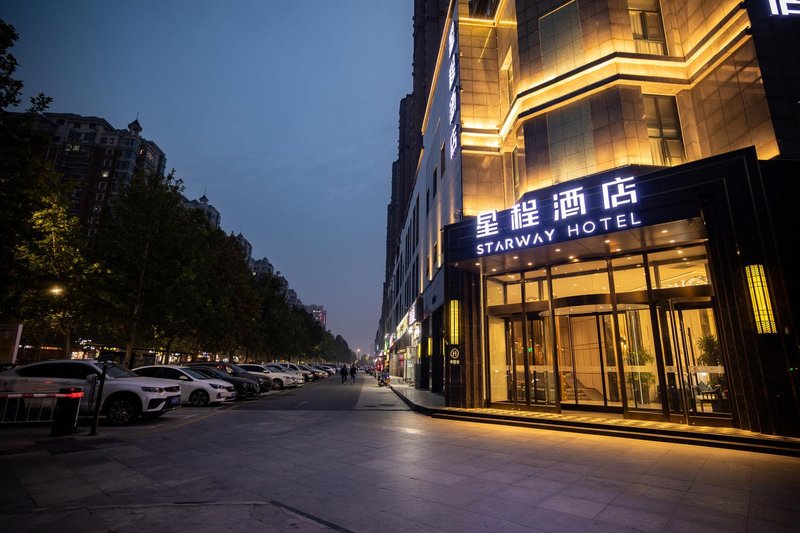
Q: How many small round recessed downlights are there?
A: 10